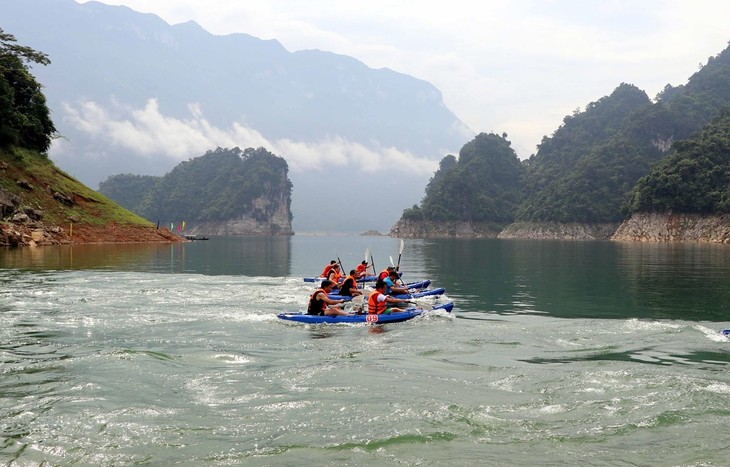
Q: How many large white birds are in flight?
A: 0